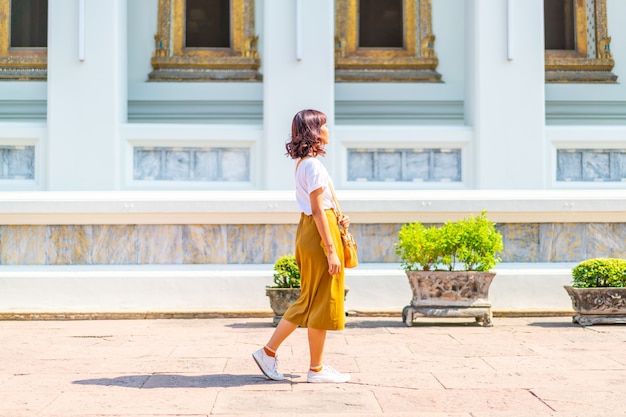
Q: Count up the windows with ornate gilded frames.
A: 4